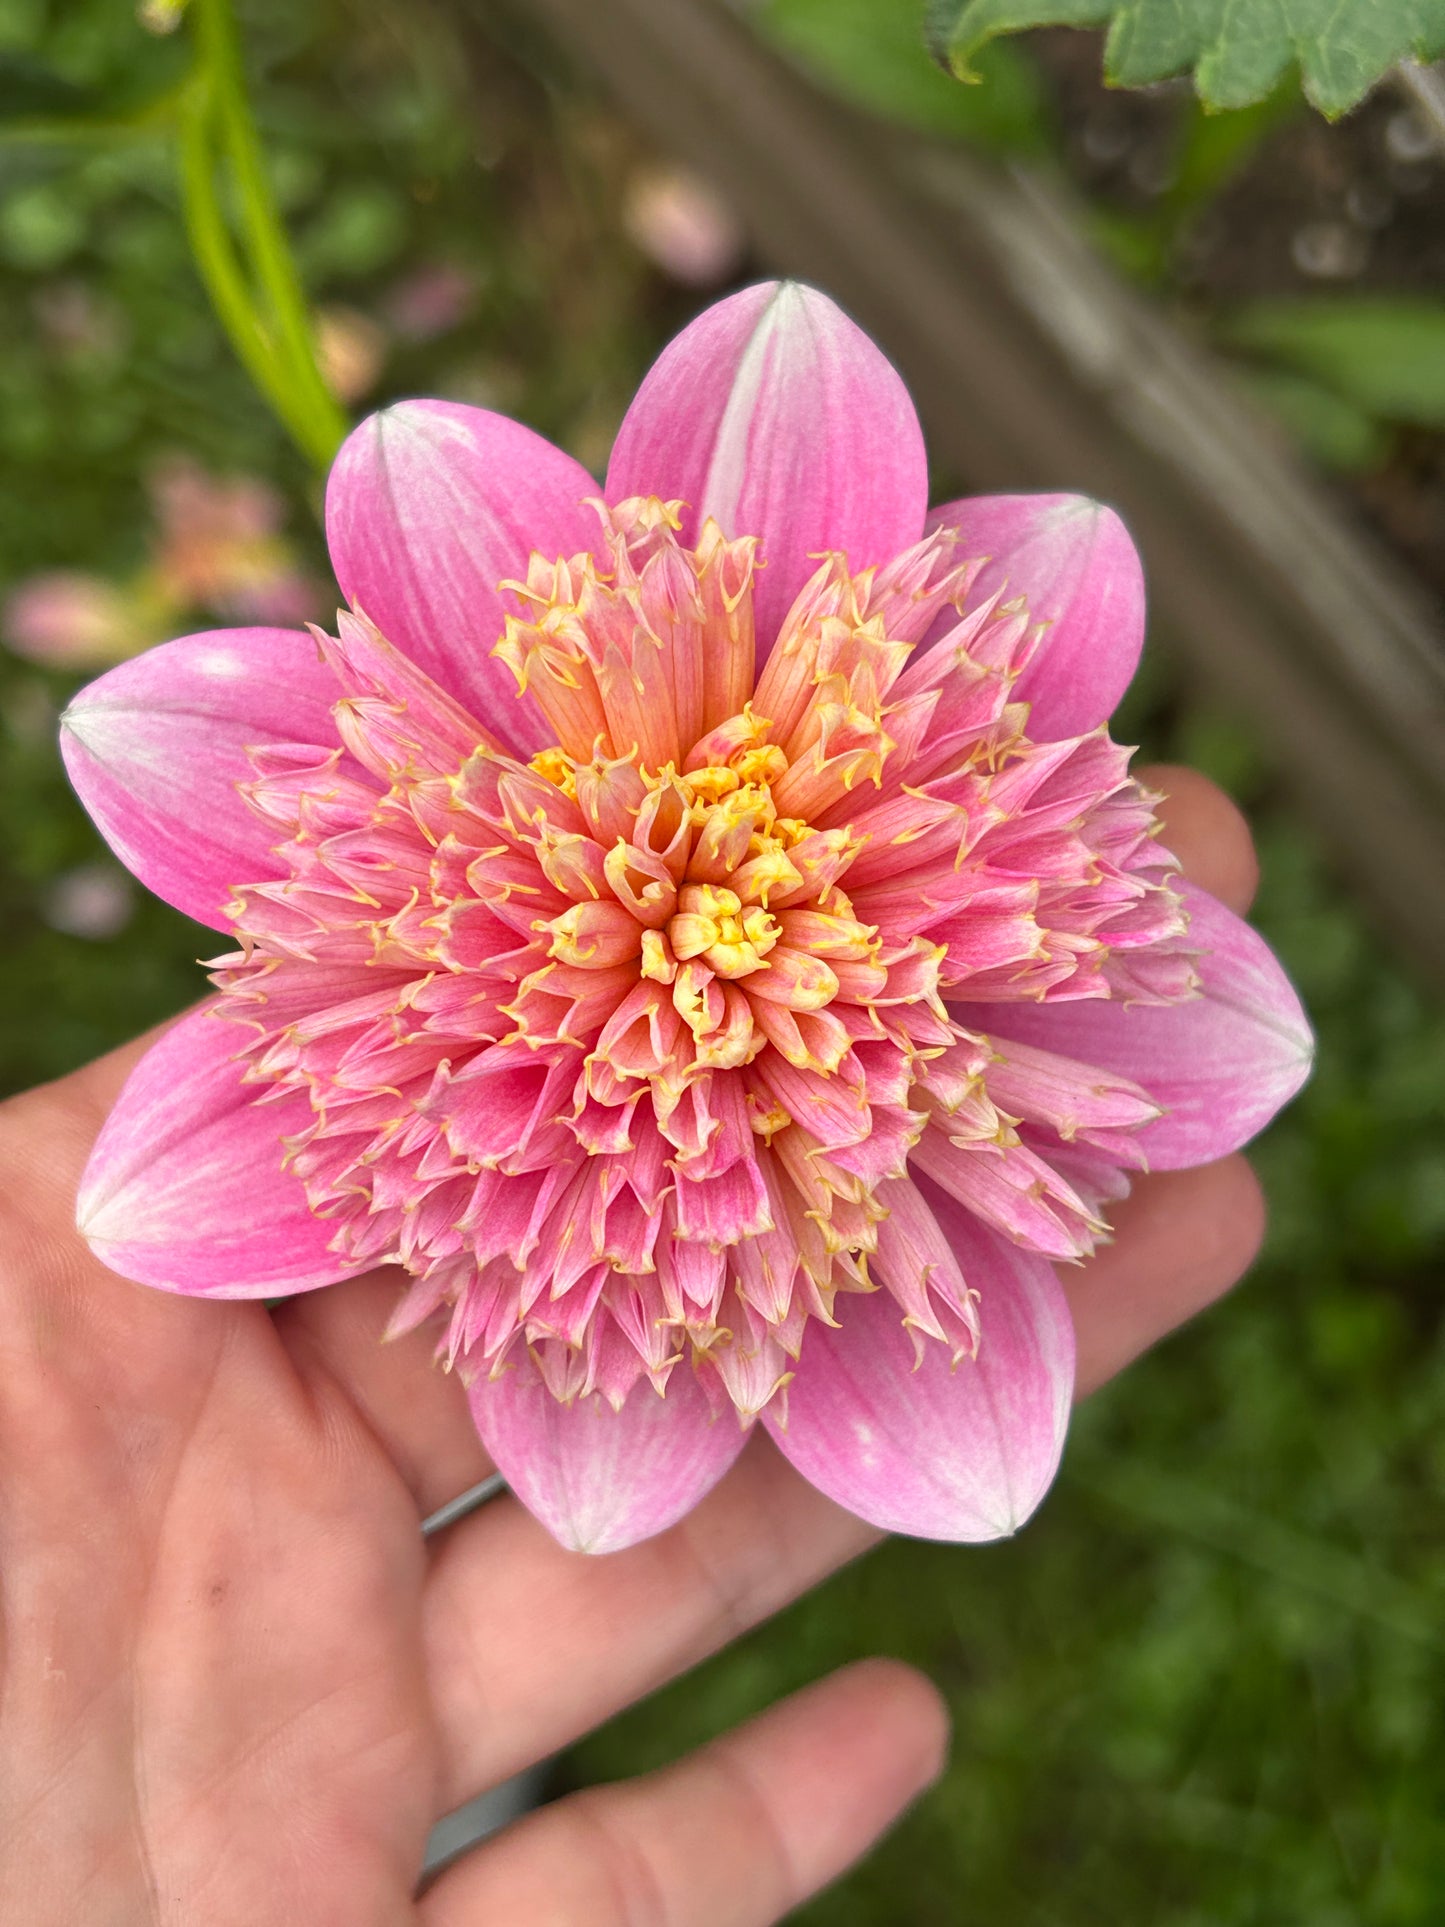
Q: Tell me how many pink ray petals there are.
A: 8